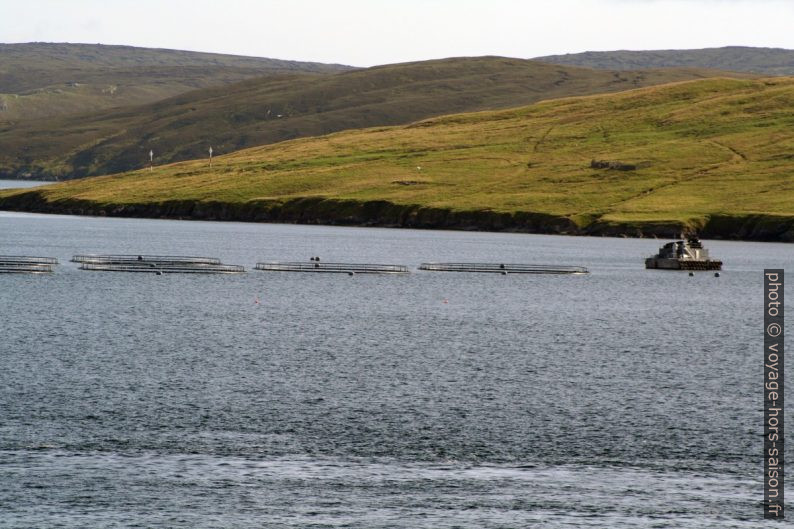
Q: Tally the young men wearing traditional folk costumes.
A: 0